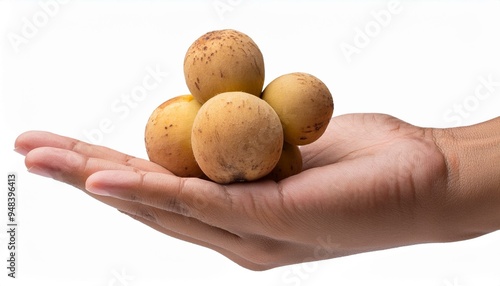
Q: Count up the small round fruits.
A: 5